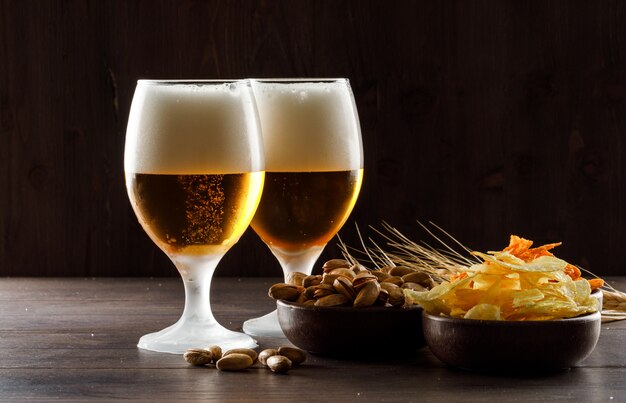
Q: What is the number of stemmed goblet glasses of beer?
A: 2